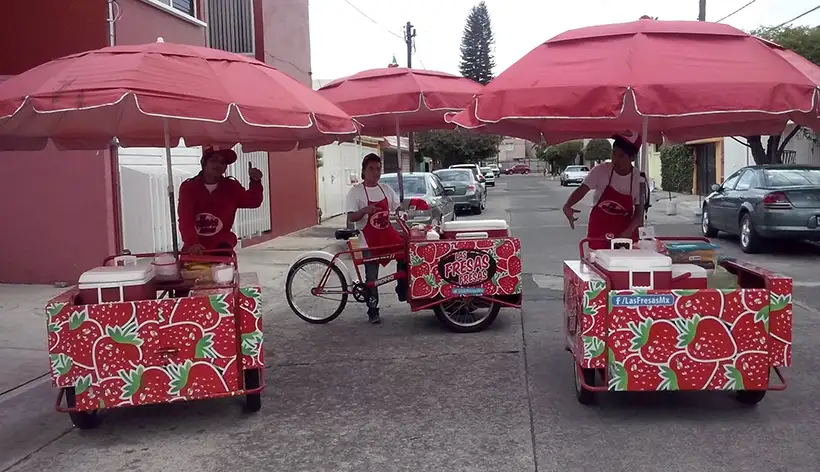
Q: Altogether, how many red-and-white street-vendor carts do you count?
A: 3